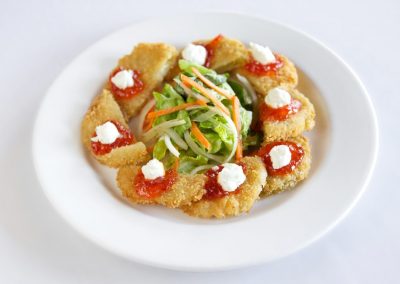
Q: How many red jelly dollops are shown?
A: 8